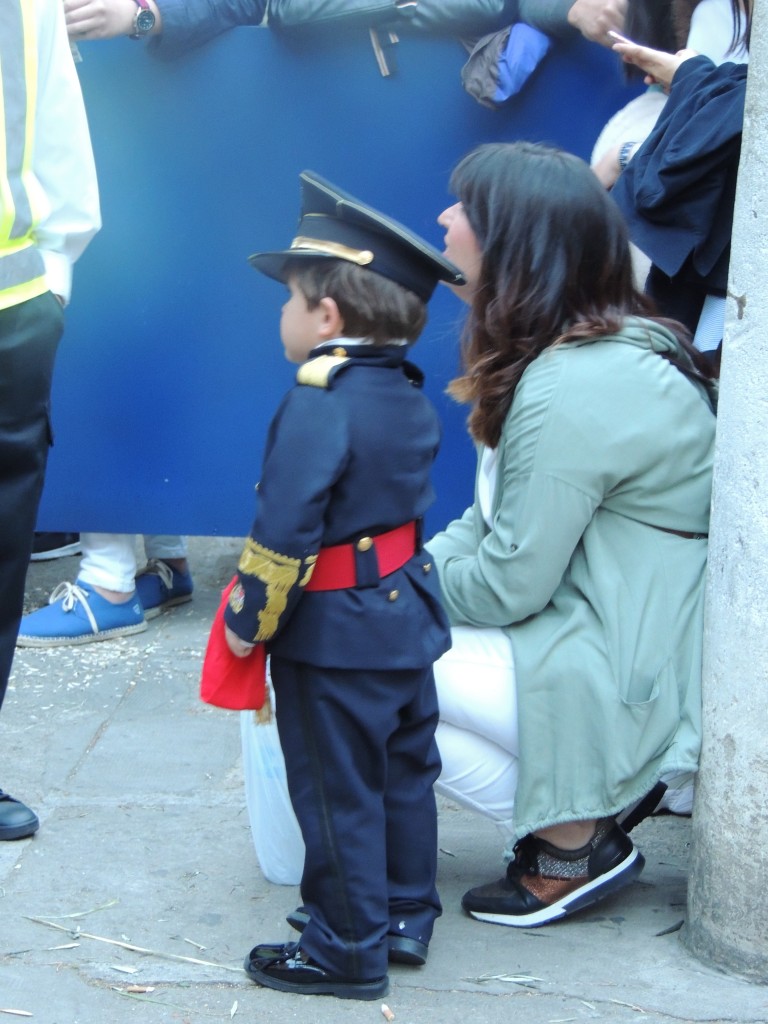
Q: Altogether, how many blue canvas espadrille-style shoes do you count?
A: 2